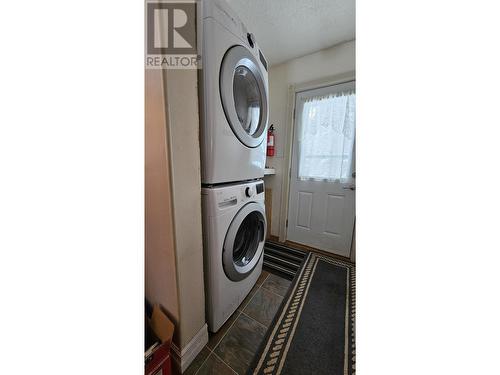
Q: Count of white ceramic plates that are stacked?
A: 0